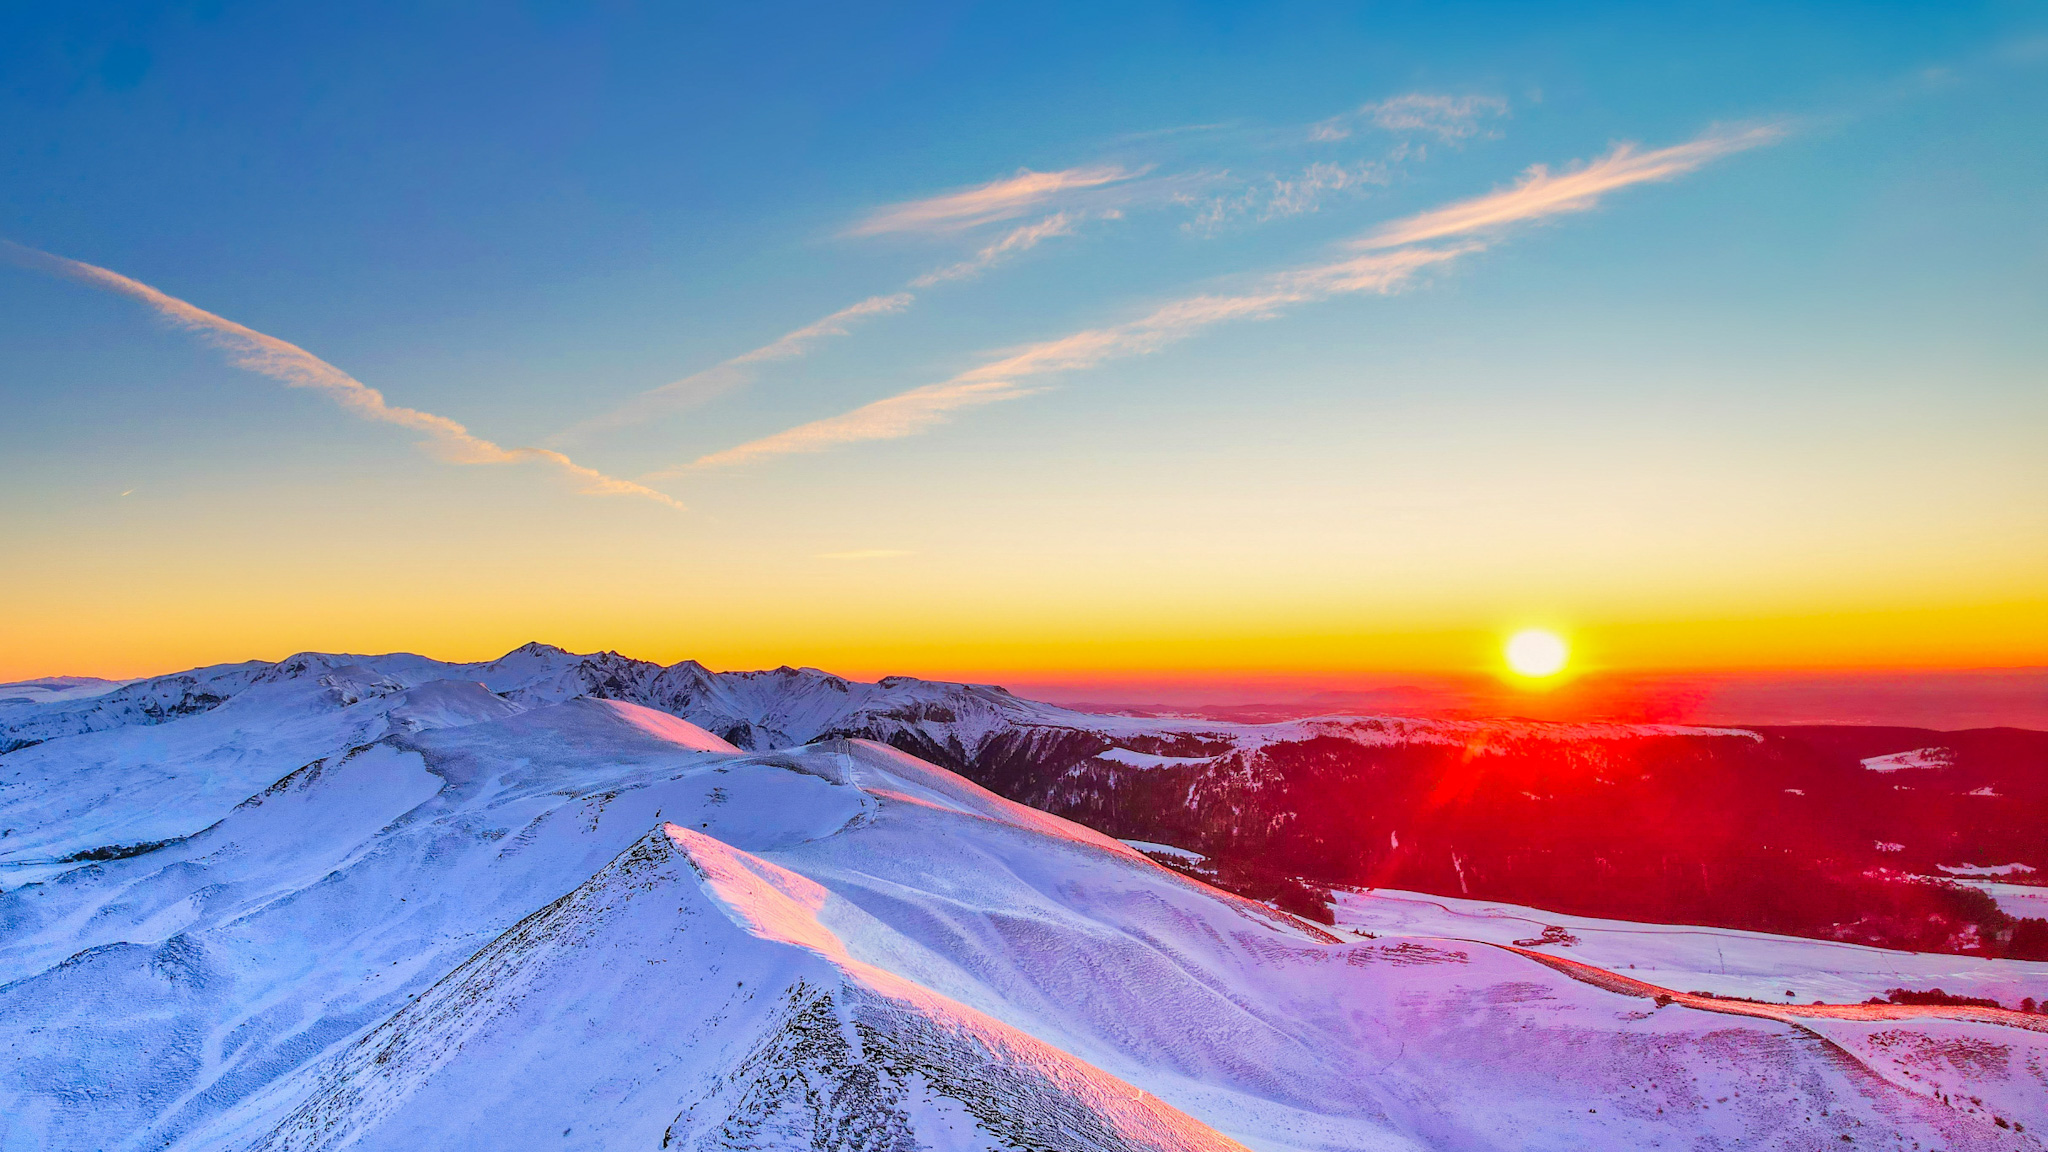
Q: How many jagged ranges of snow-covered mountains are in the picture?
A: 1